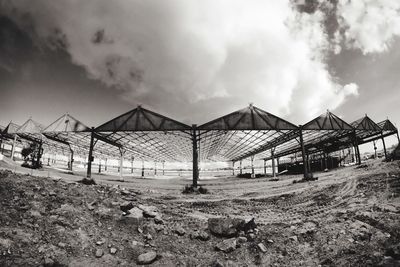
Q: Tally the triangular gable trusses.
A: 8